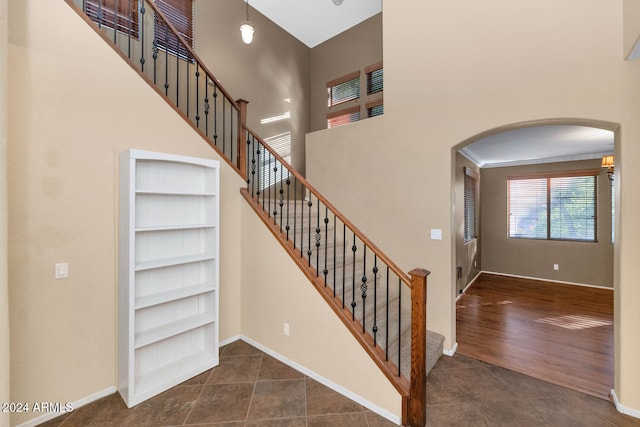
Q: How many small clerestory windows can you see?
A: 4